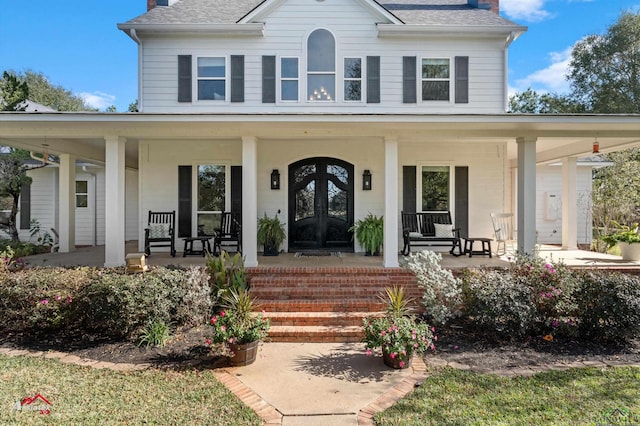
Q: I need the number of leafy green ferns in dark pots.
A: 2